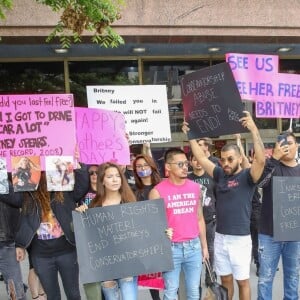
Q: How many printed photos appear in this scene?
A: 3